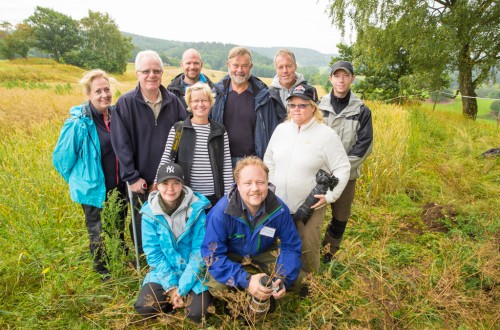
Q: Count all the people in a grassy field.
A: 10